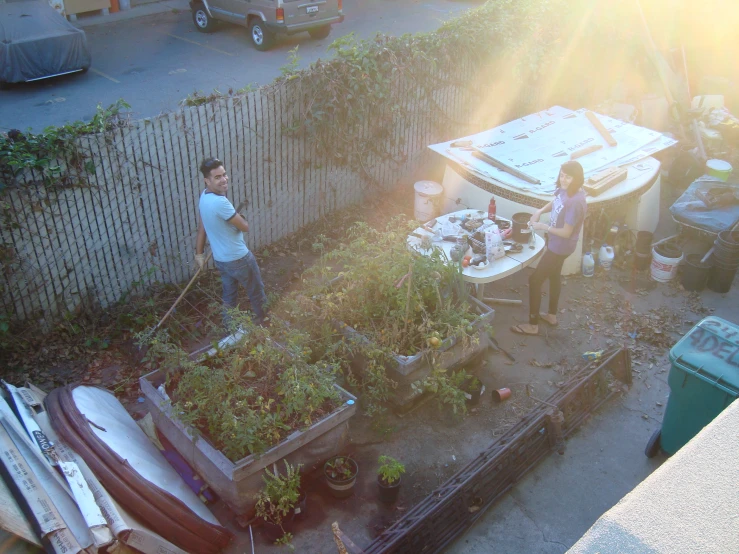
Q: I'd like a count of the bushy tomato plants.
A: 2